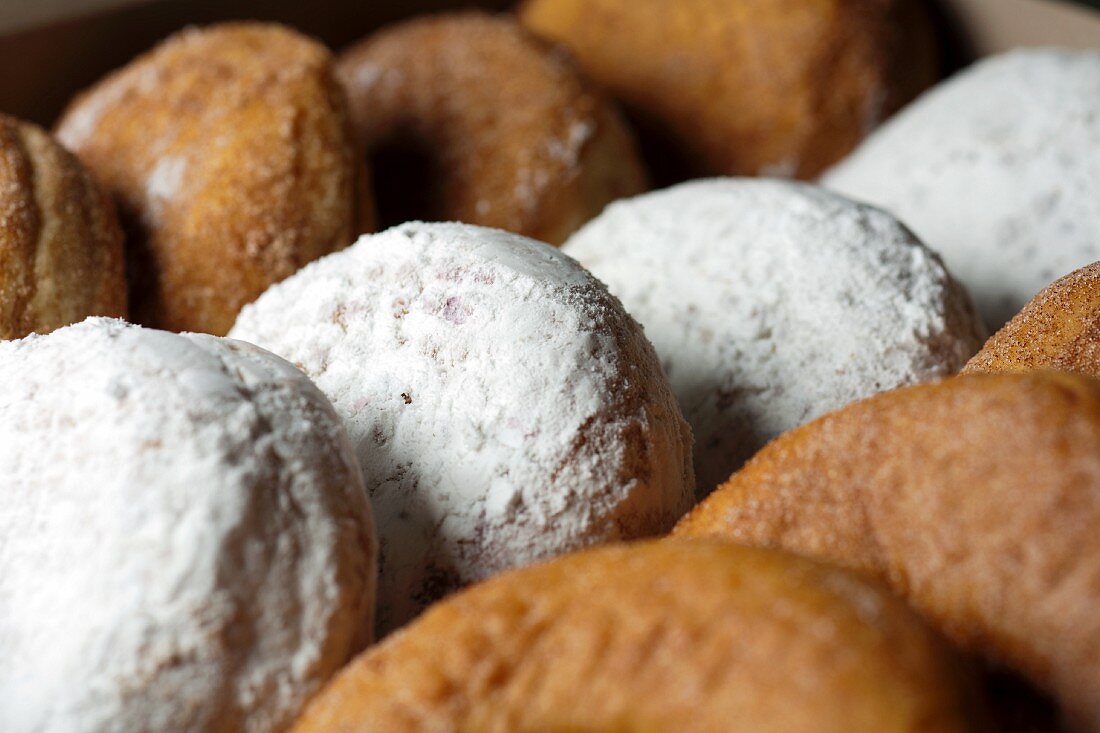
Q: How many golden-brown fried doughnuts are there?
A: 7